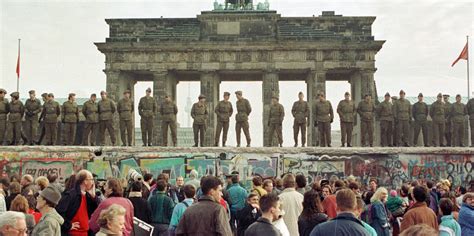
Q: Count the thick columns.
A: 6